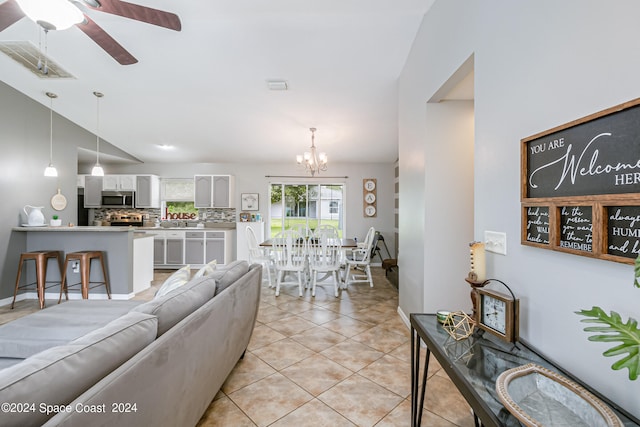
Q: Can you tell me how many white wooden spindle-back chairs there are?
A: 6